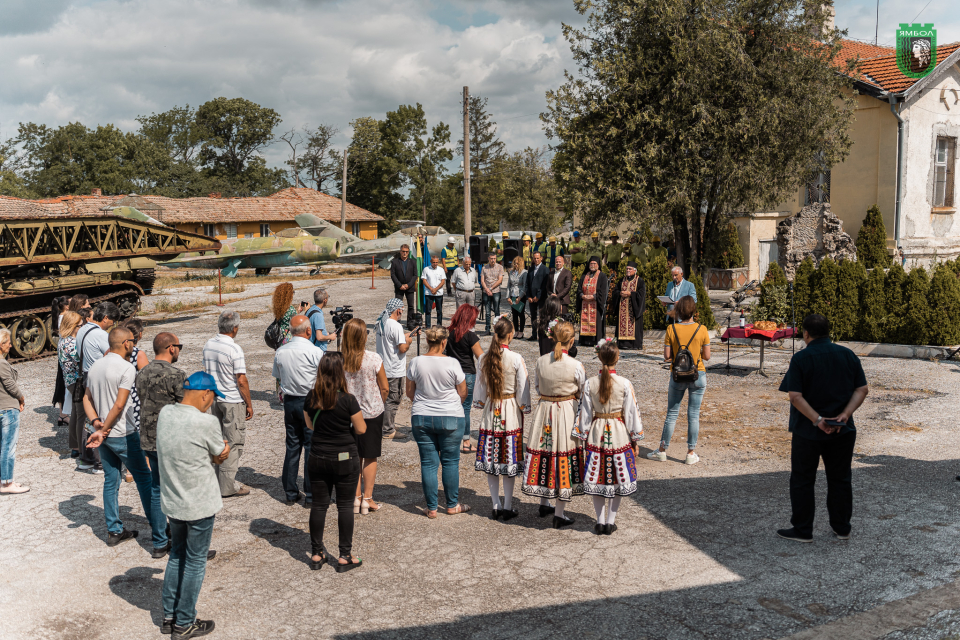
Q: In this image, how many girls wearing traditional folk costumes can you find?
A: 3